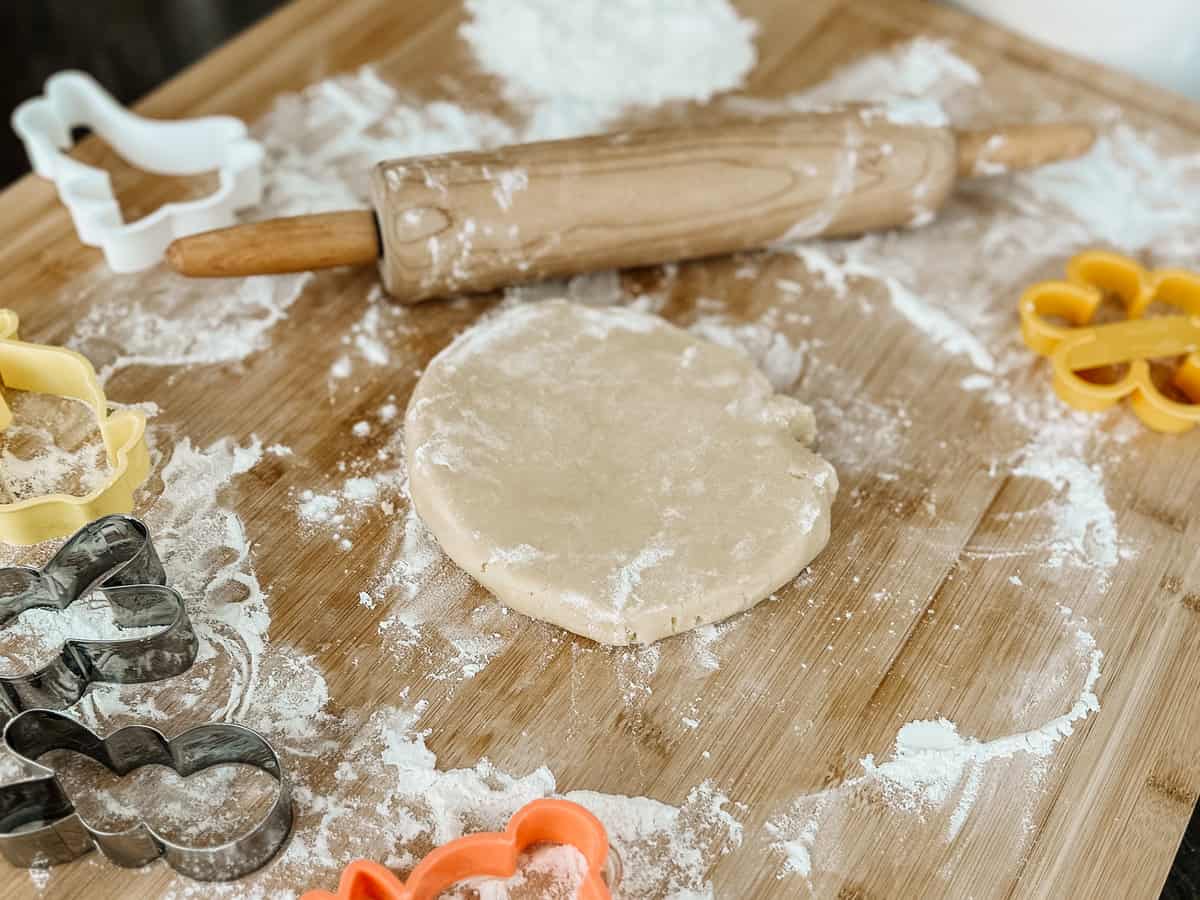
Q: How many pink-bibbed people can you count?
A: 0